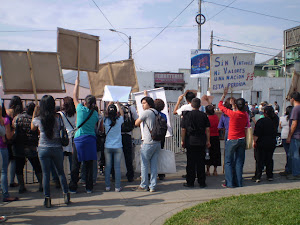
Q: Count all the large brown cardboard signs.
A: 3